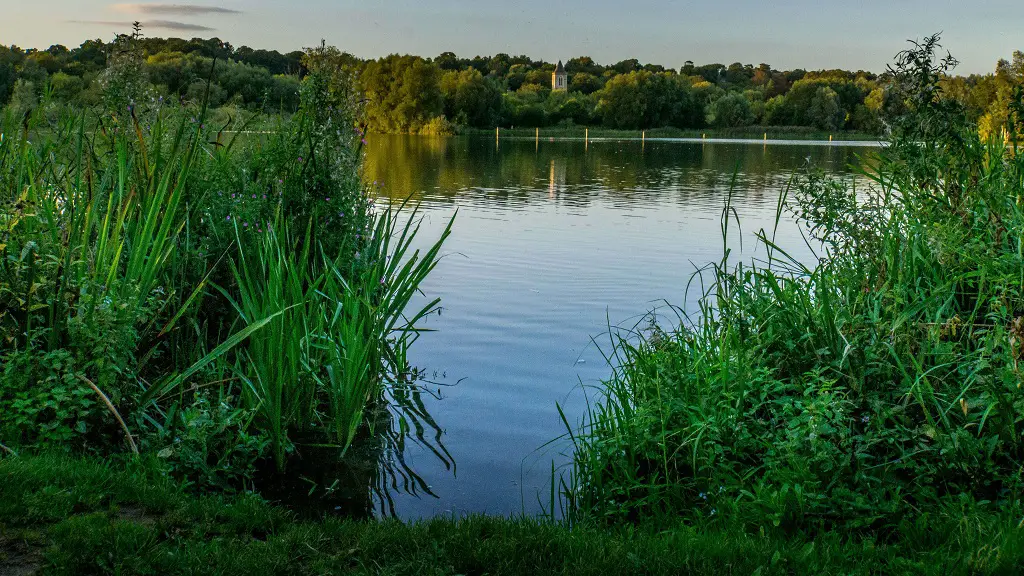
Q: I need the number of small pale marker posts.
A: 7